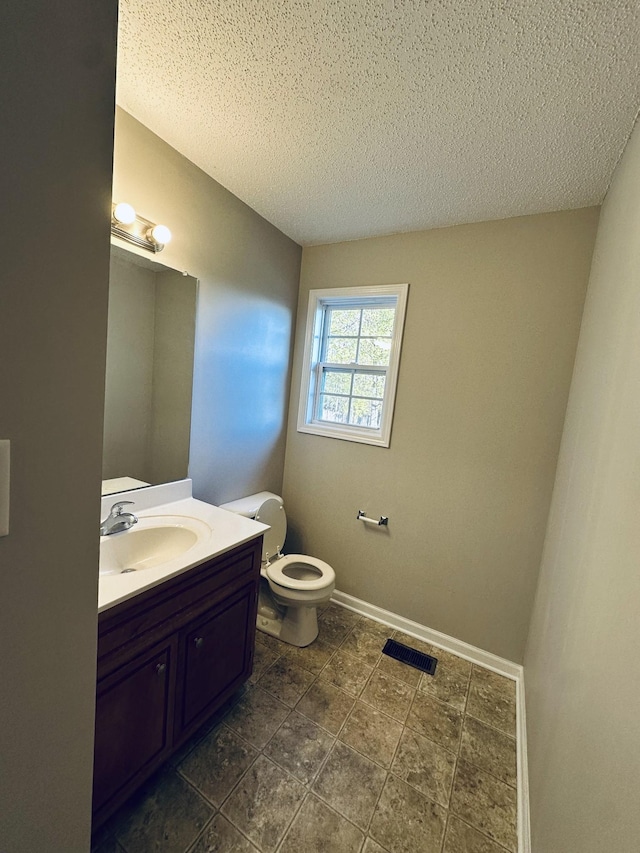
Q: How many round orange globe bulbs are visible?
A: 0